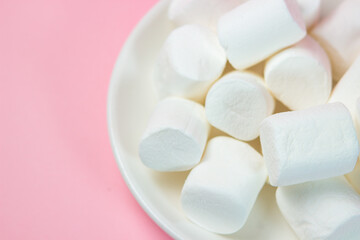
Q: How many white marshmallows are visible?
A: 12